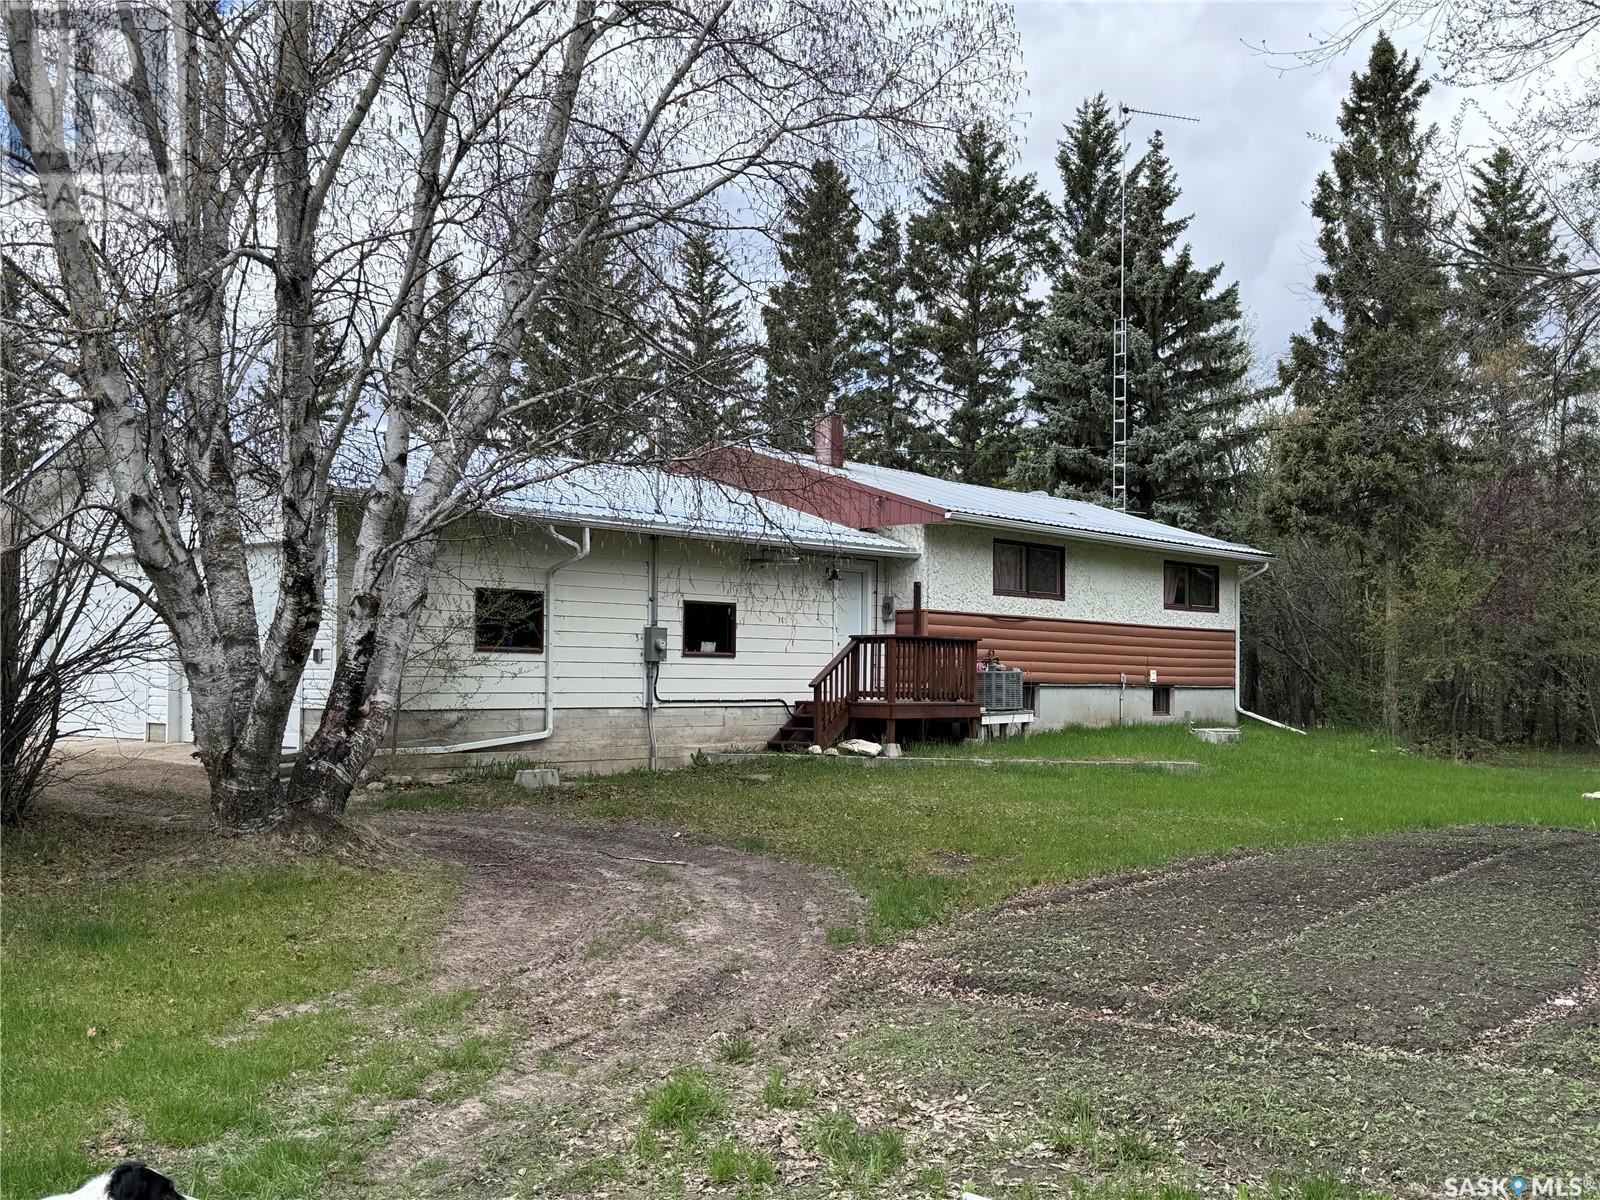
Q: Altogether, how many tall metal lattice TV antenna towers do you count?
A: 1